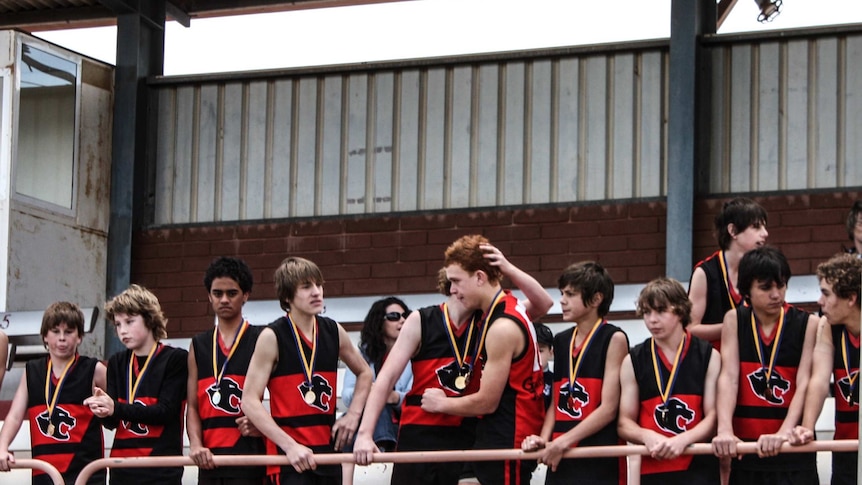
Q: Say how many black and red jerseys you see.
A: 11